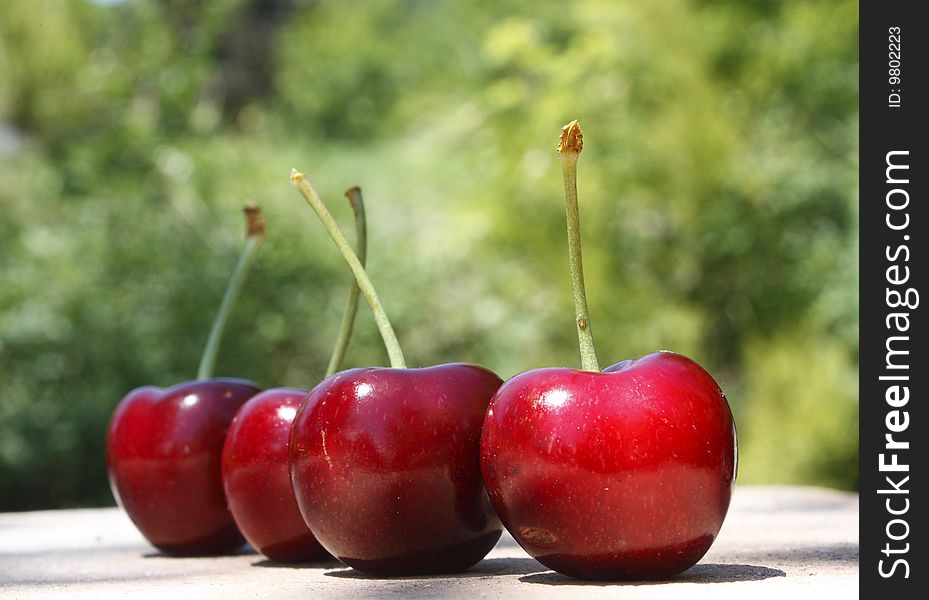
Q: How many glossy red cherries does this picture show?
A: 4